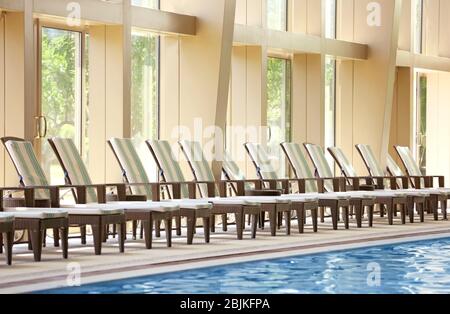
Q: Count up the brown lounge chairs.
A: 13